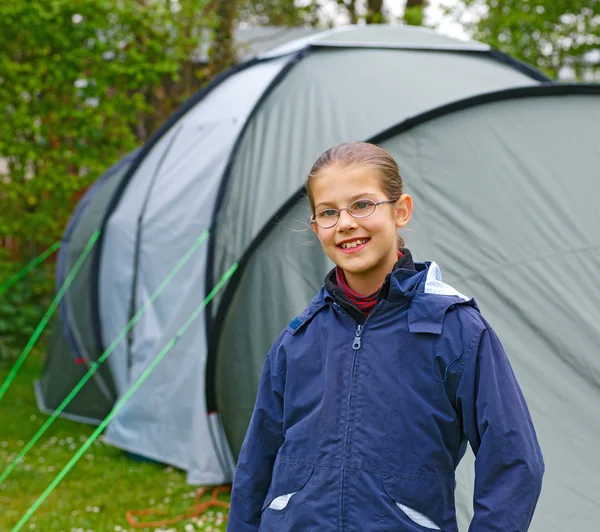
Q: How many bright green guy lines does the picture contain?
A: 4